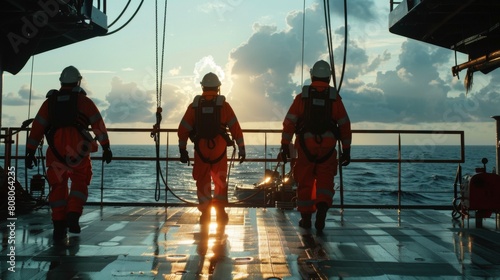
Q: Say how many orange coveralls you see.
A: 3